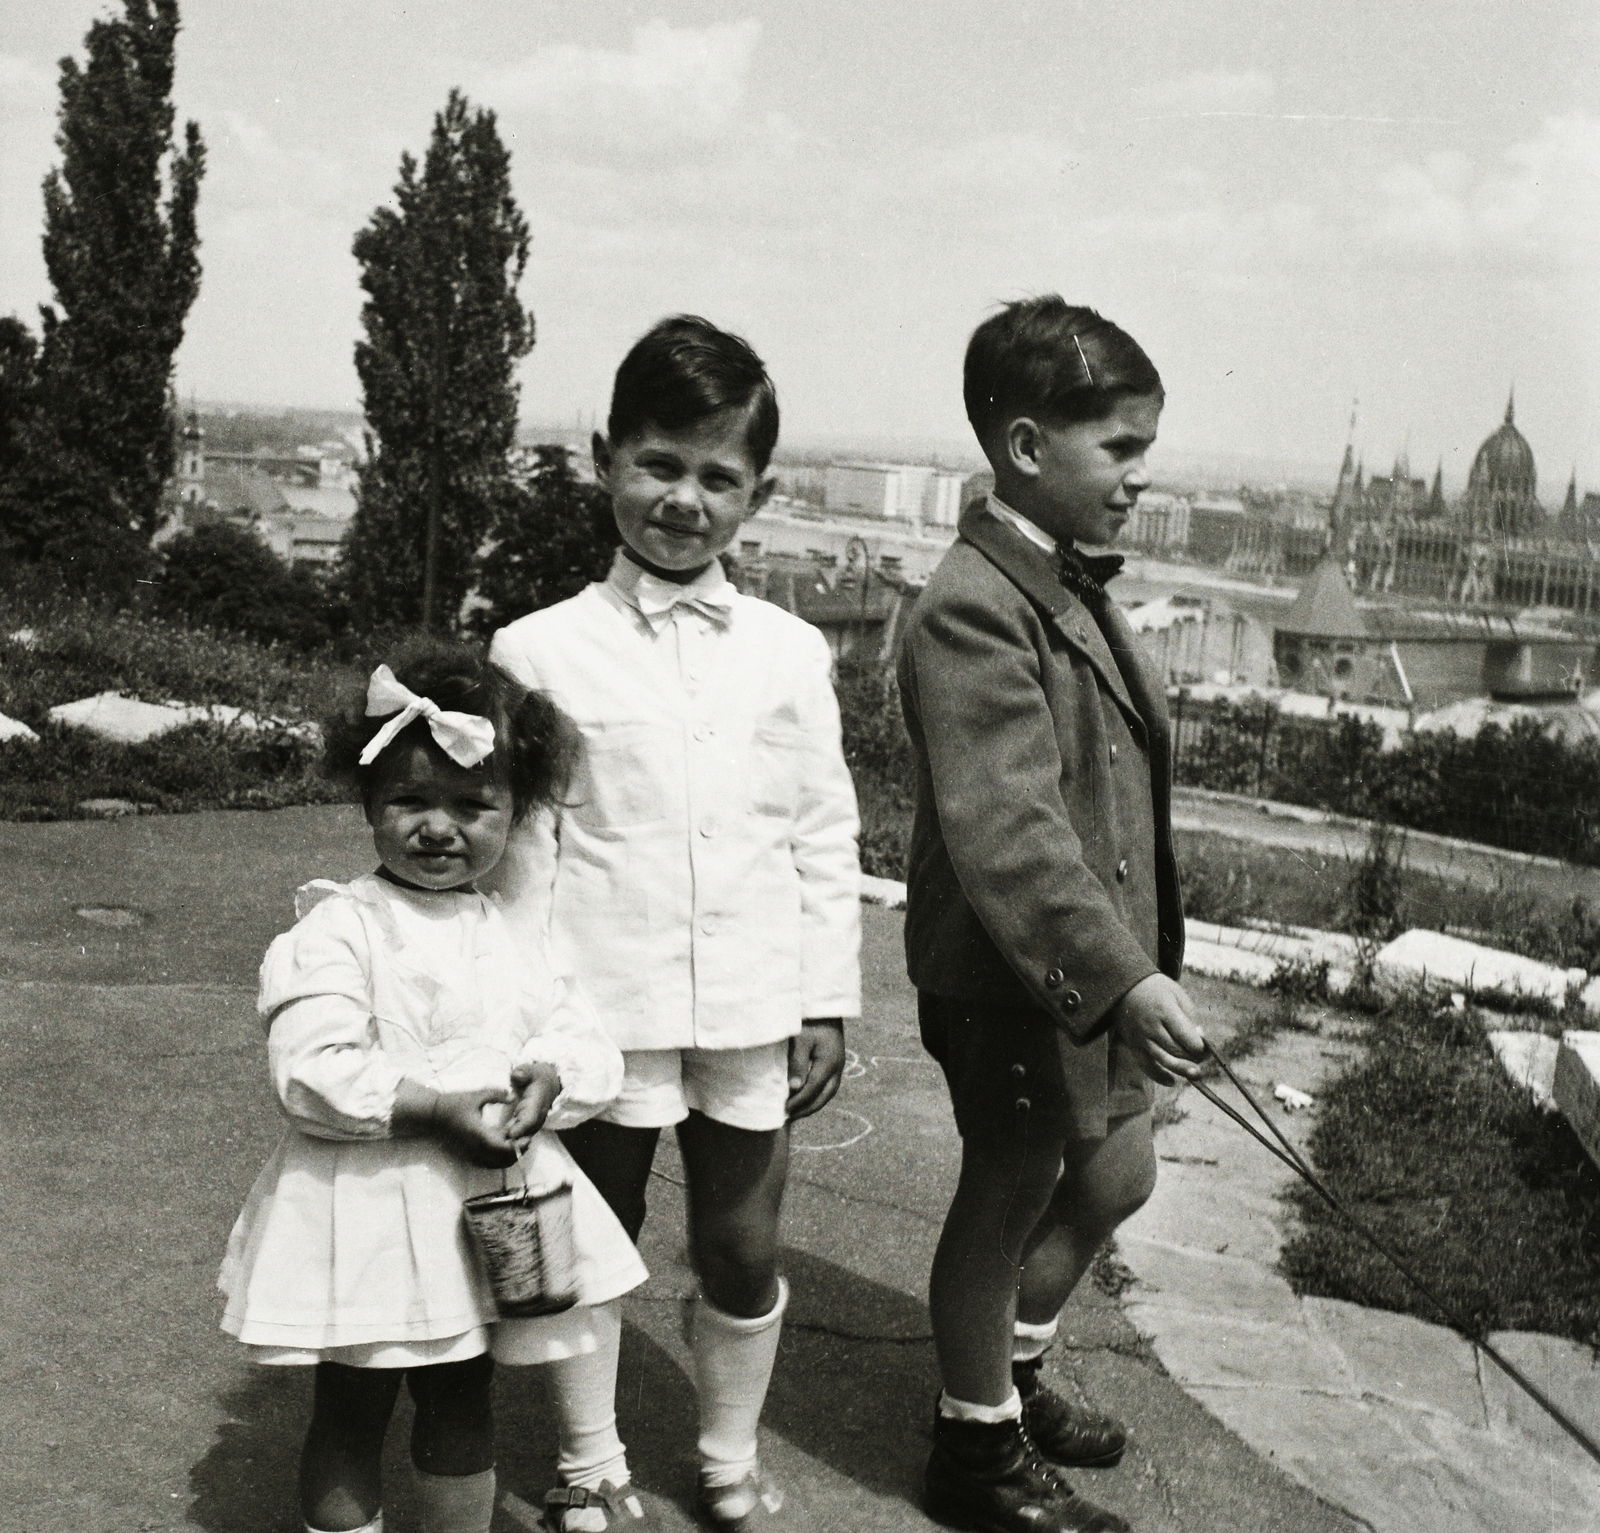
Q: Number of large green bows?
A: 0